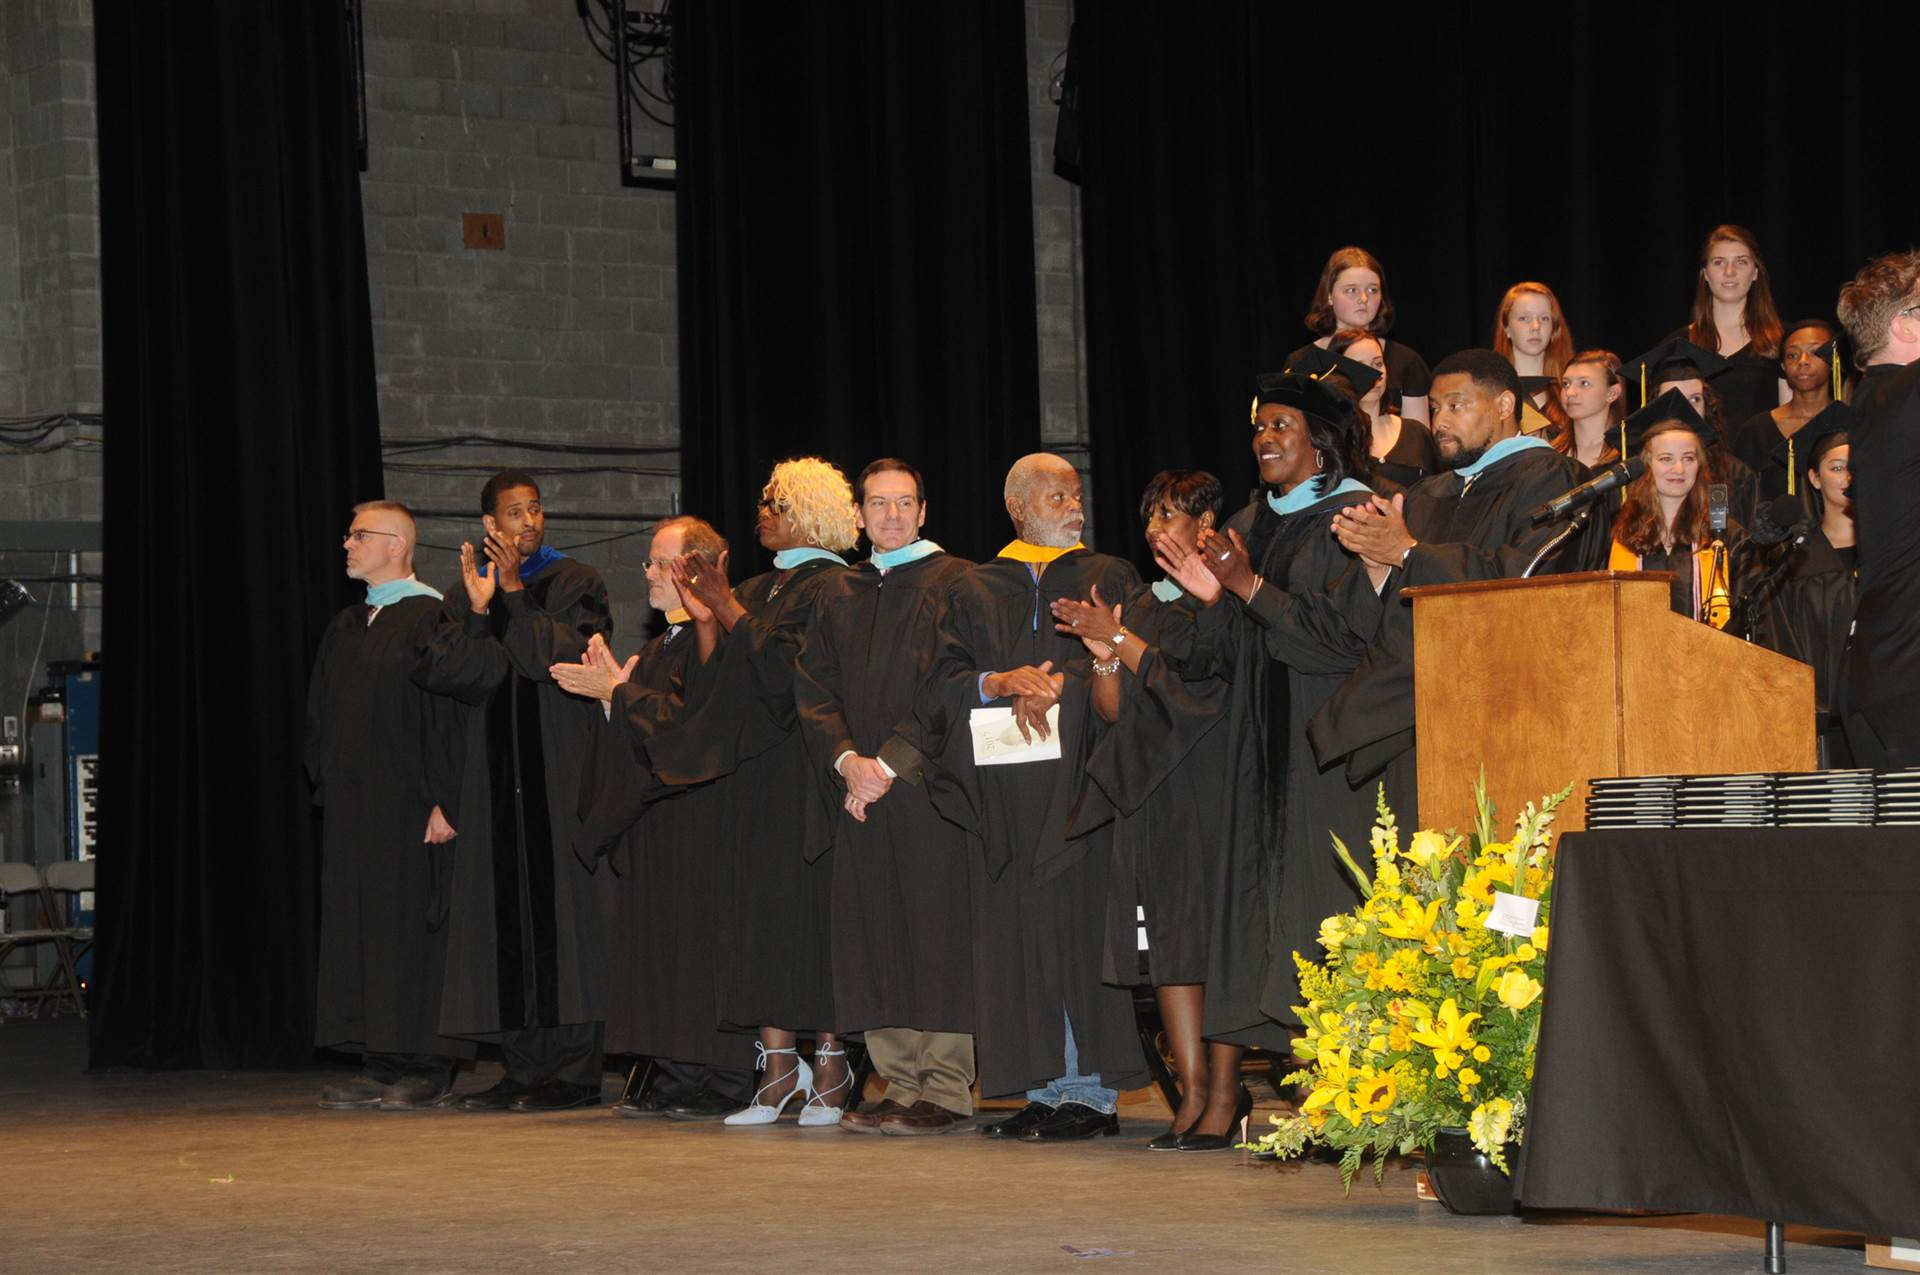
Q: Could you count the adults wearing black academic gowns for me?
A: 9